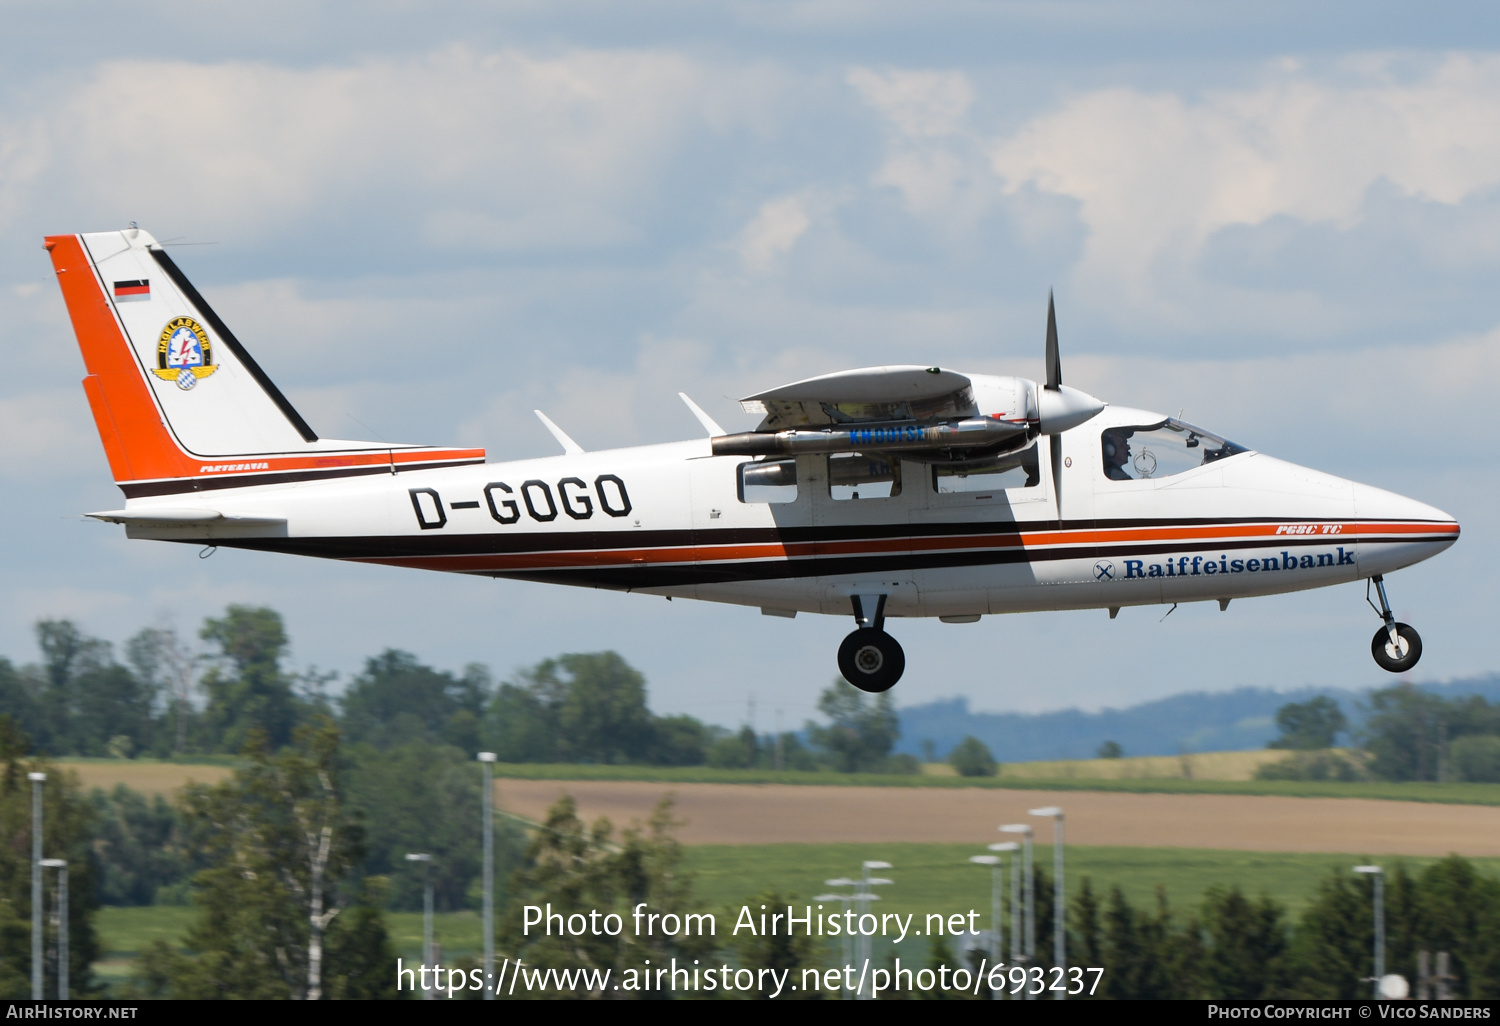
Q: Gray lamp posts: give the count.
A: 12